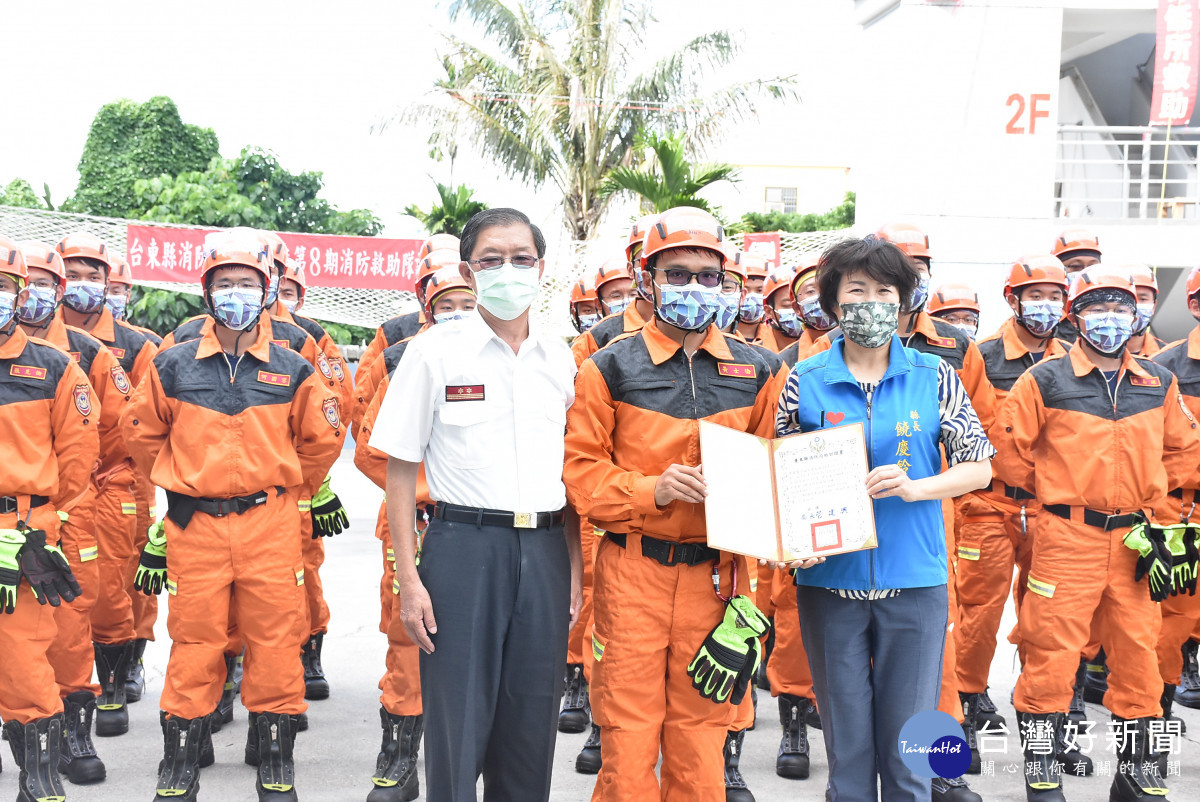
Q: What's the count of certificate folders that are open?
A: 1